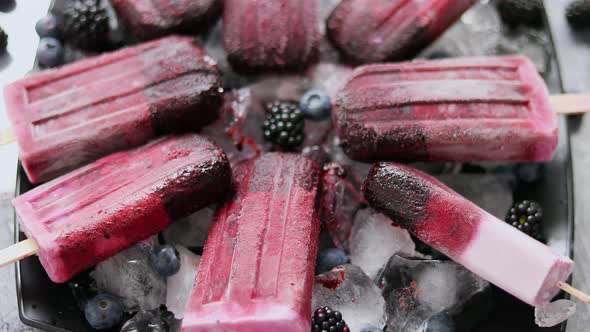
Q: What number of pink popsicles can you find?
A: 8